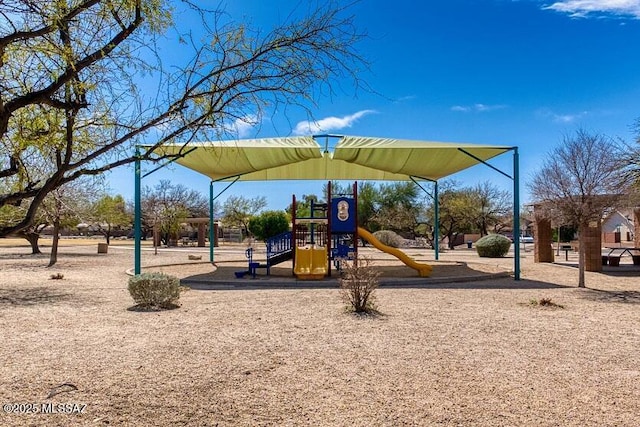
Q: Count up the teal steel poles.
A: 4